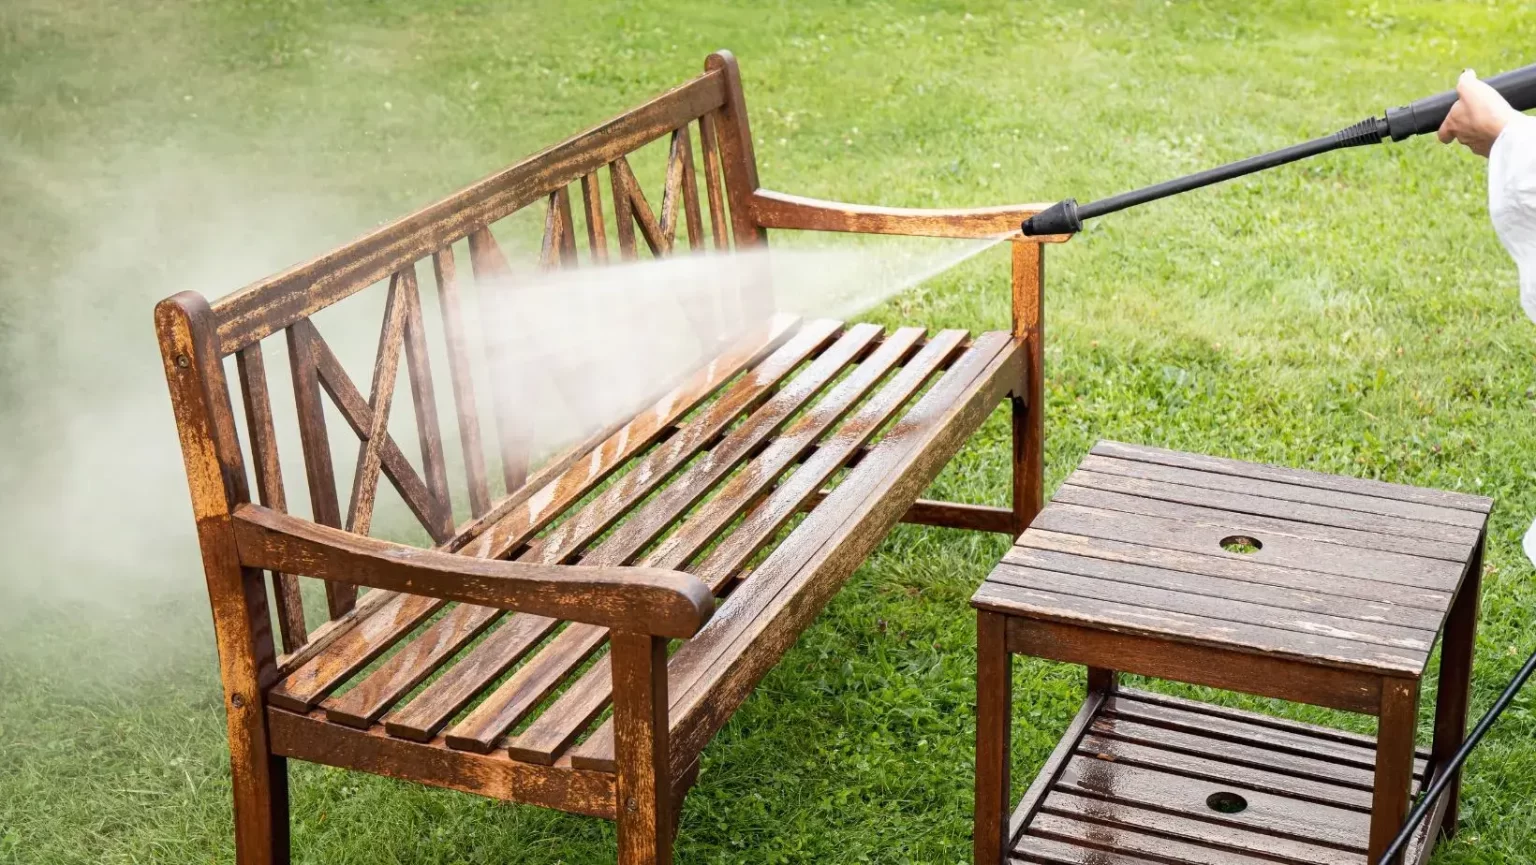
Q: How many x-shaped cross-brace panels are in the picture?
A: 3